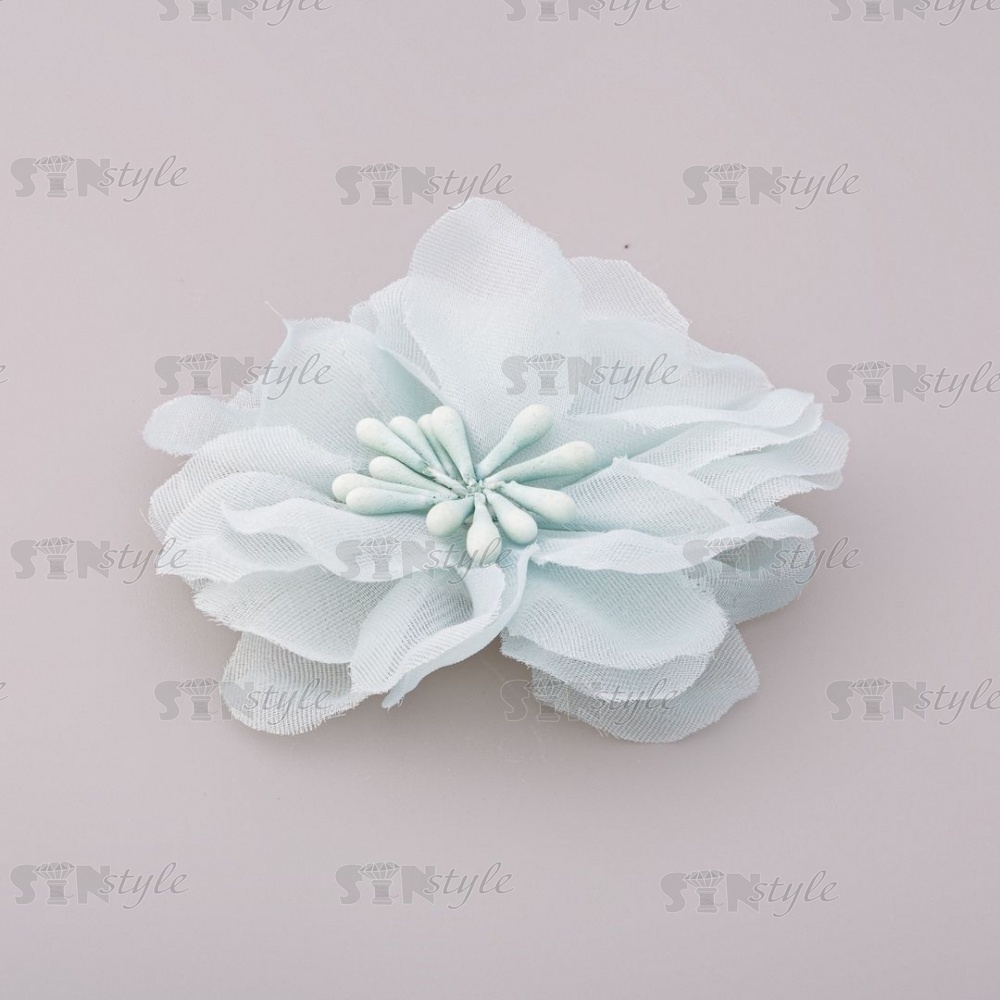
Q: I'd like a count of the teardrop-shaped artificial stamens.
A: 13